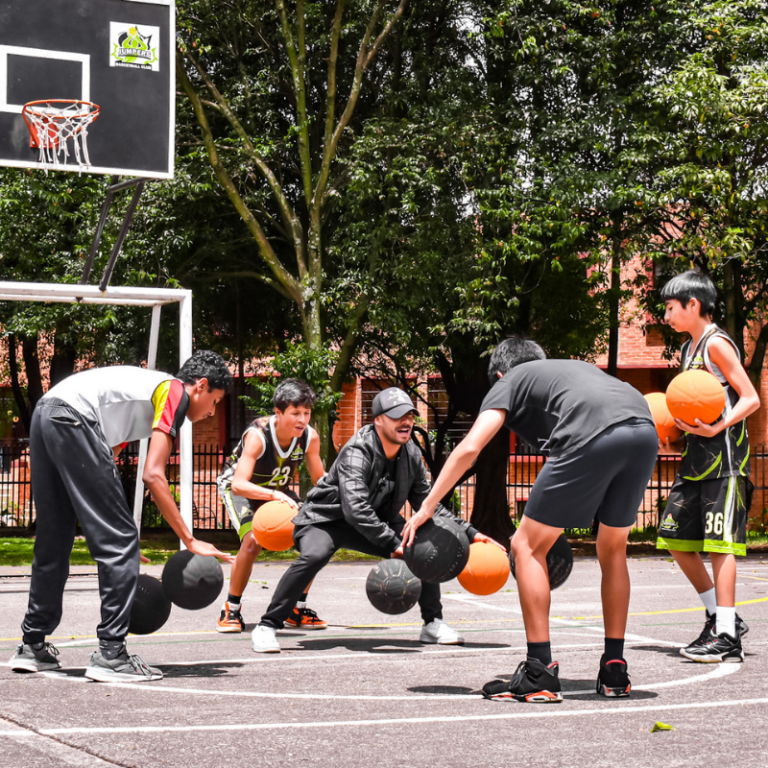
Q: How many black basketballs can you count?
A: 5